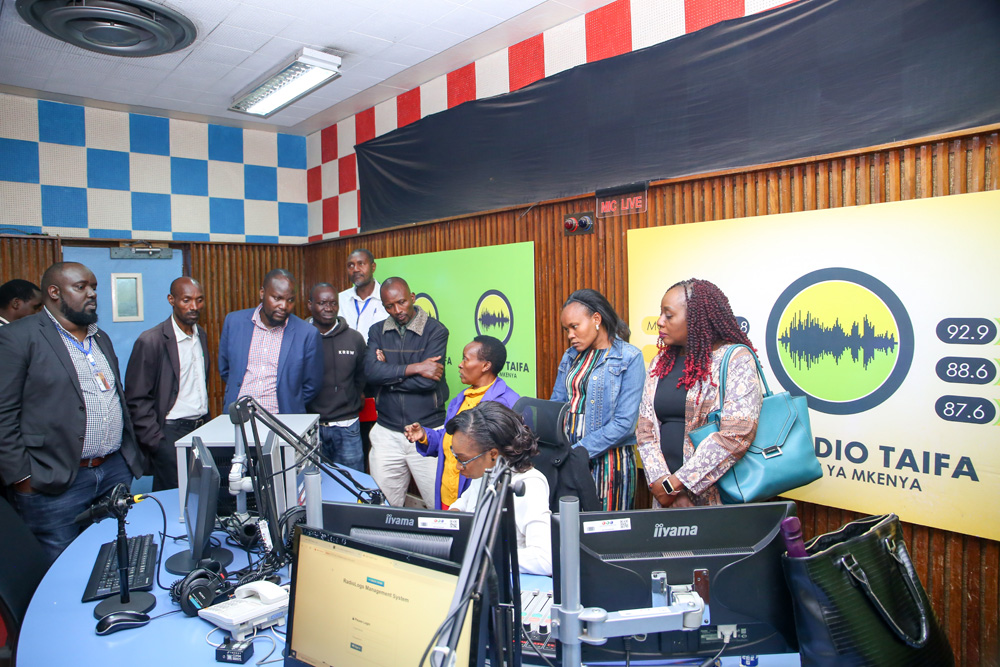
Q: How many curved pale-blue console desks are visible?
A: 1